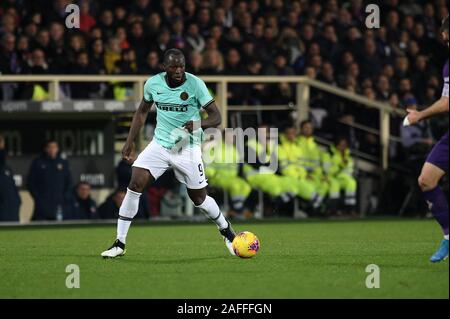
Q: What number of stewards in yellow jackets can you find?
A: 5